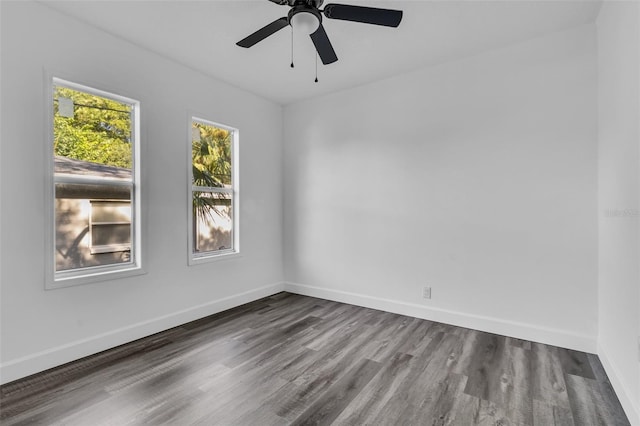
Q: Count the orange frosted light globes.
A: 0